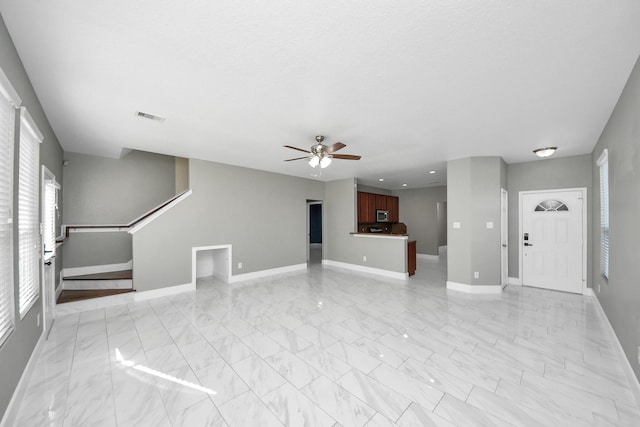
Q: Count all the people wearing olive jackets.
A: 0